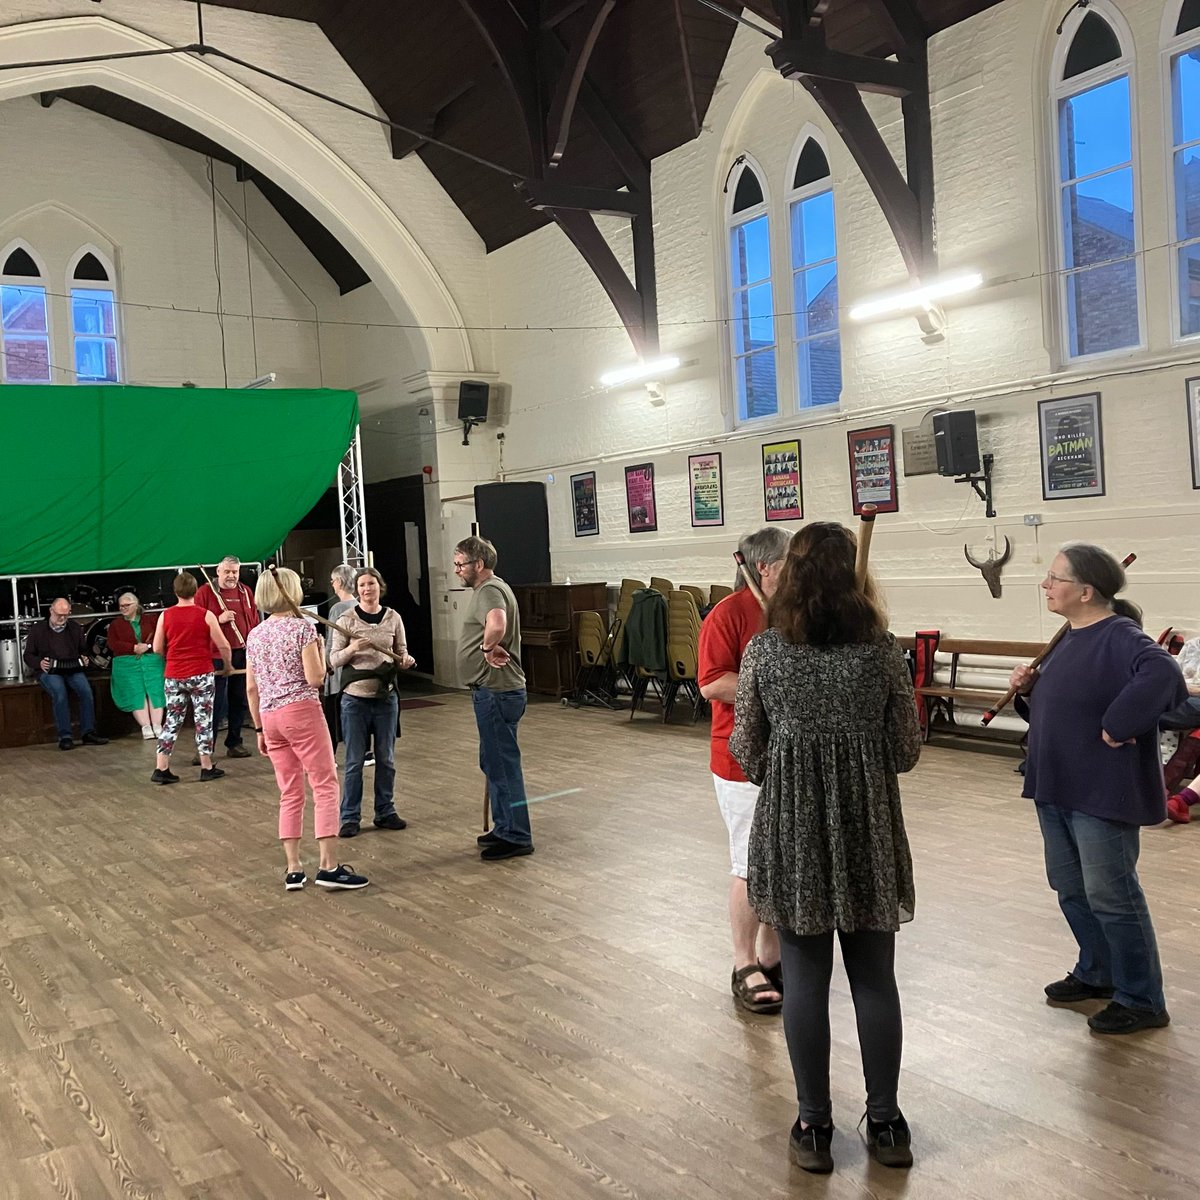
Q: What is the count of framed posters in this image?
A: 7